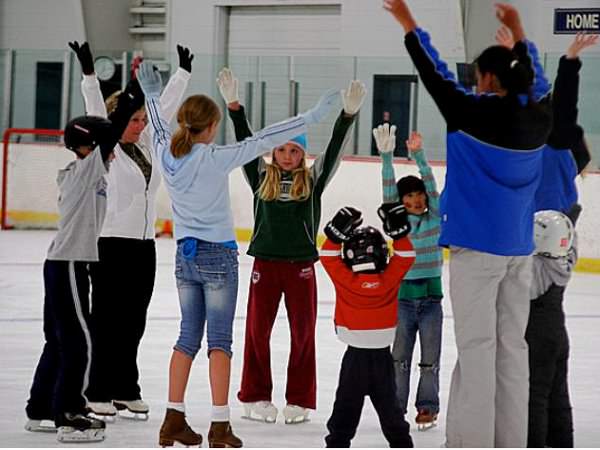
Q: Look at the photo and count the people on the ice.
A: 9